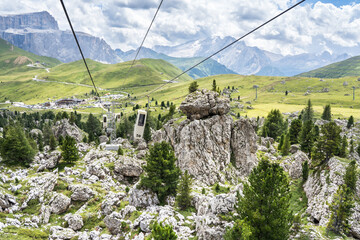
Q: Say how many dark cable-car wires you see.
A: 3